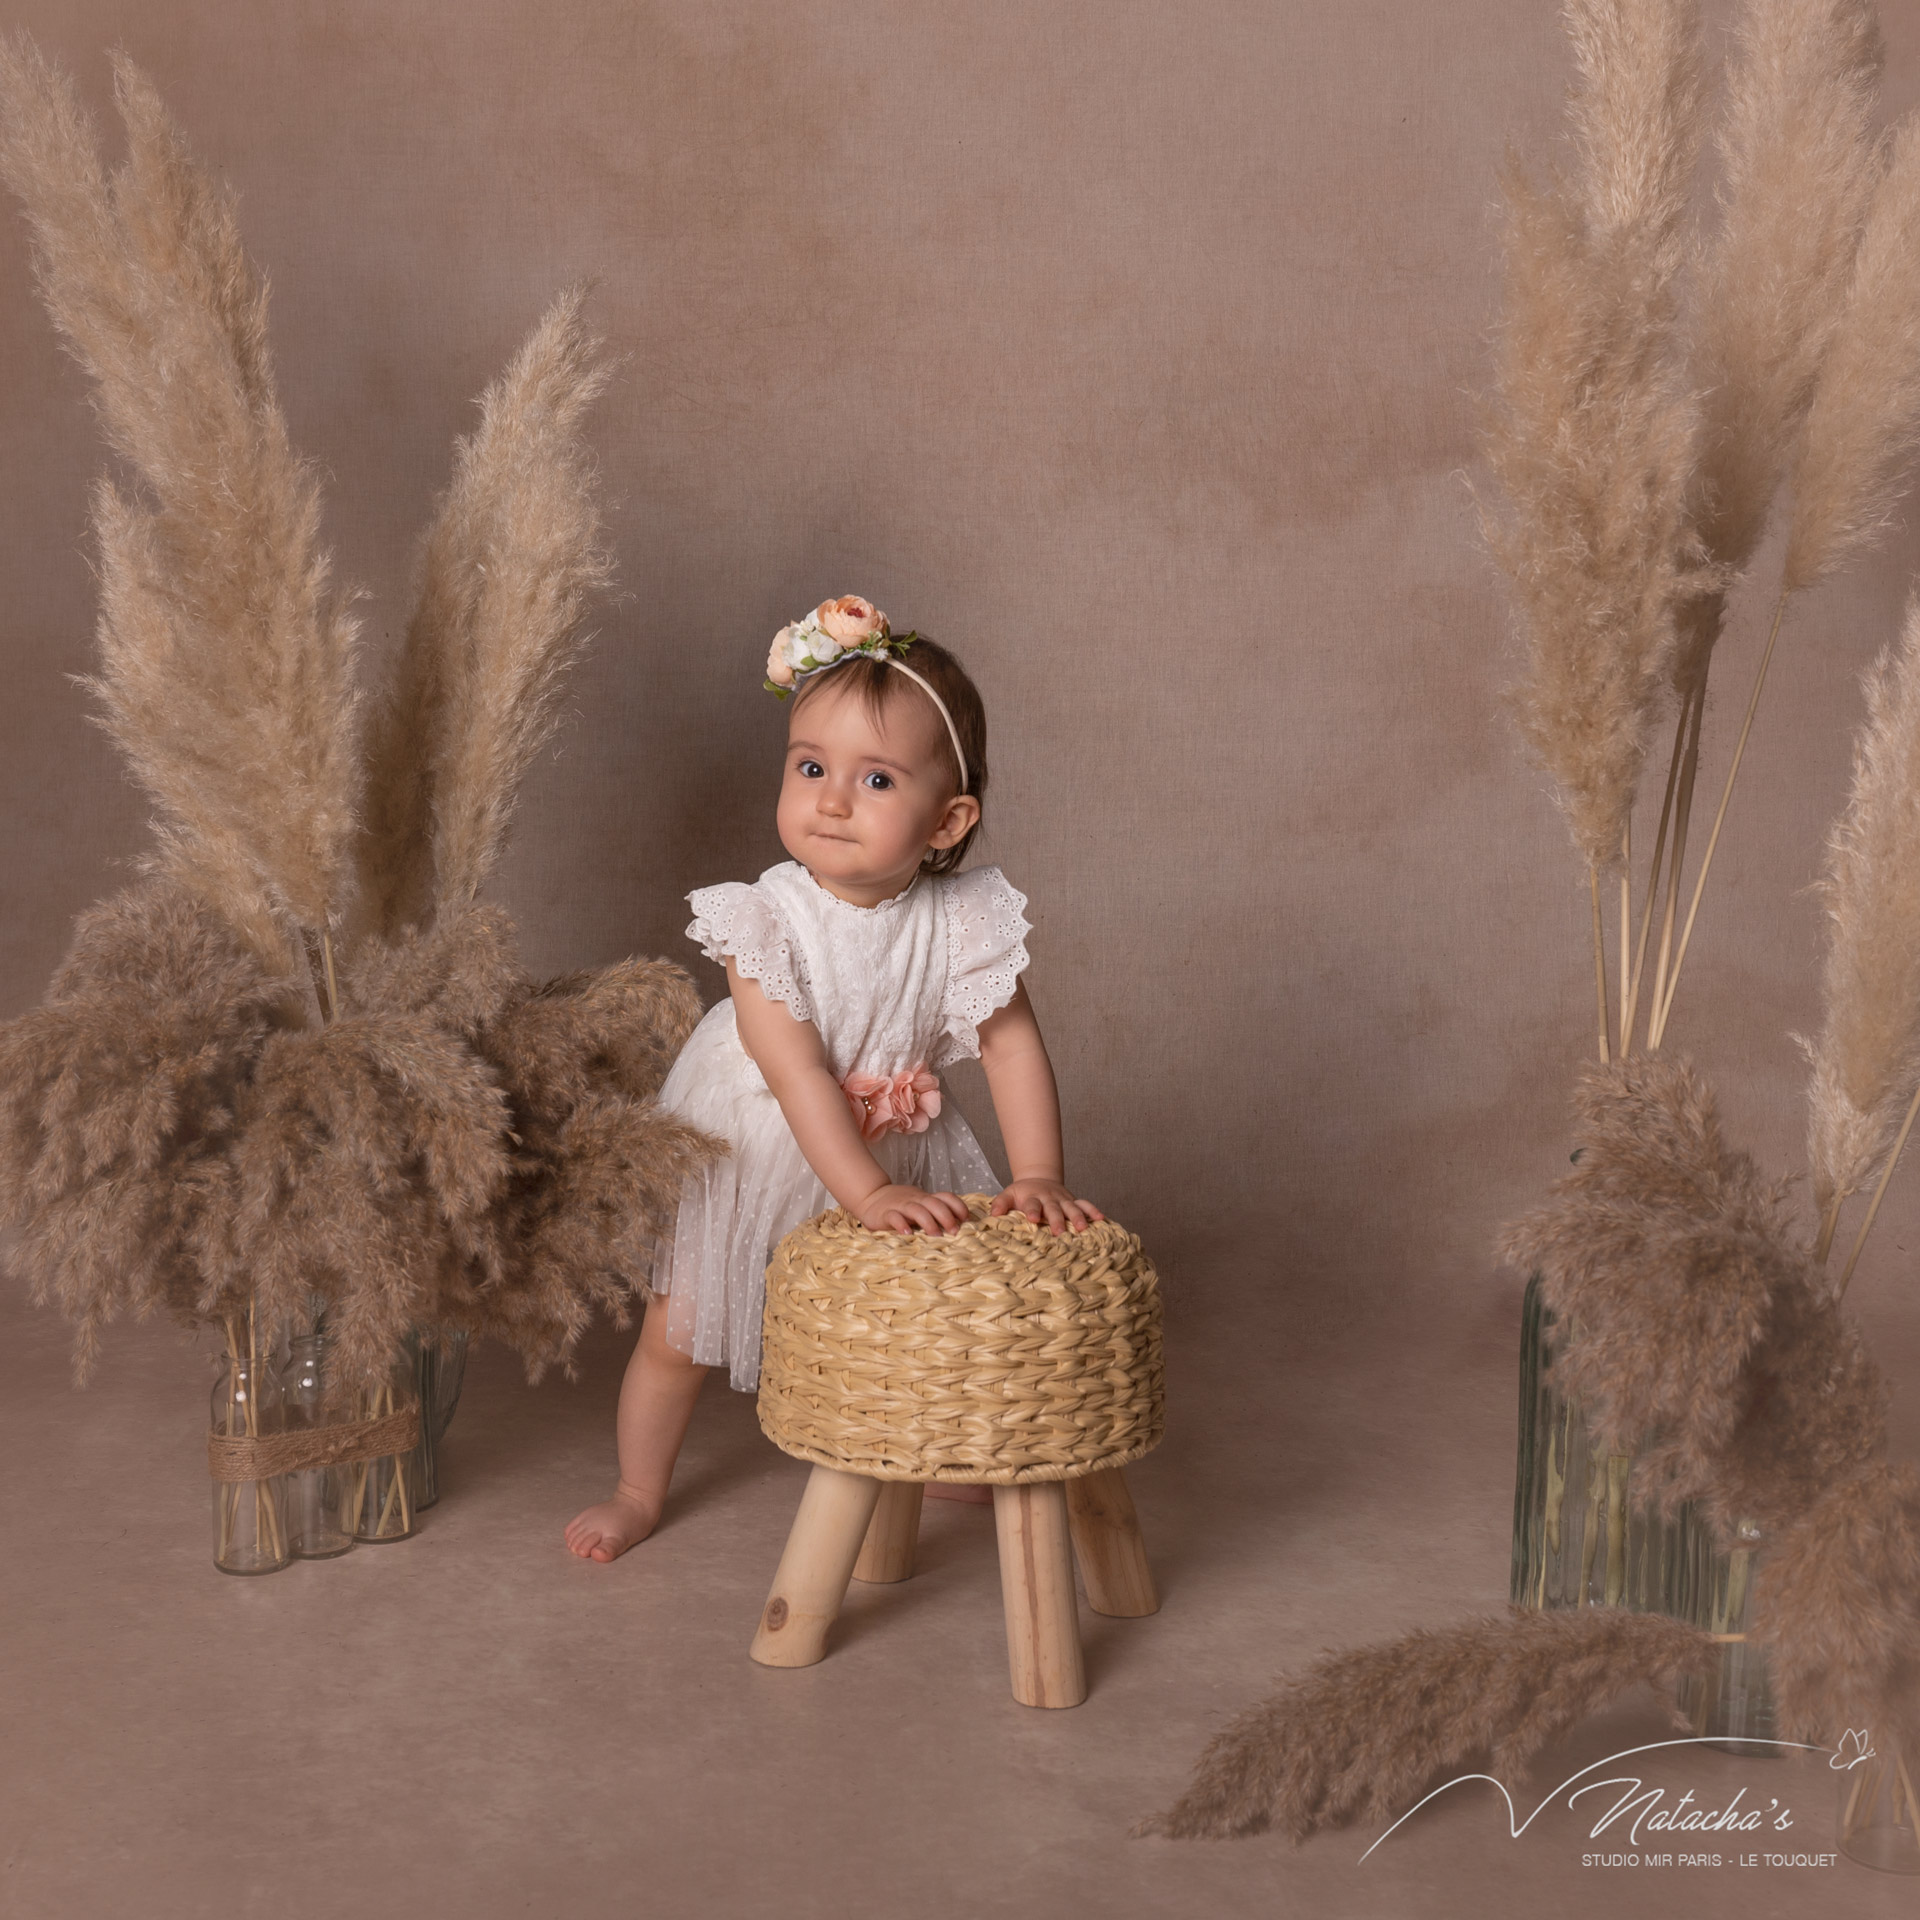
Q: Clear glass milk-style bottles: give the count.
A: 3